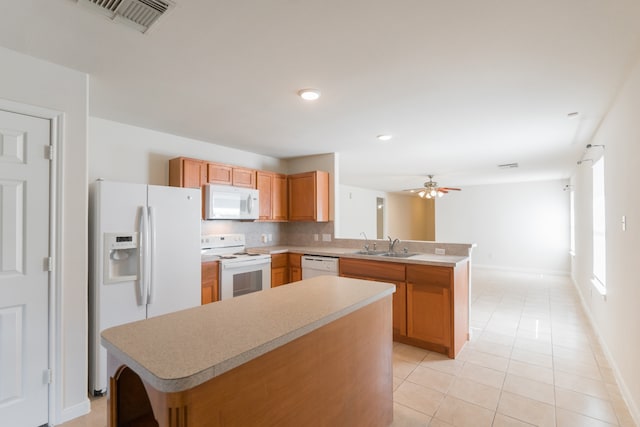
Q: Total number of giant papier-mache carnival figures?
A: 0